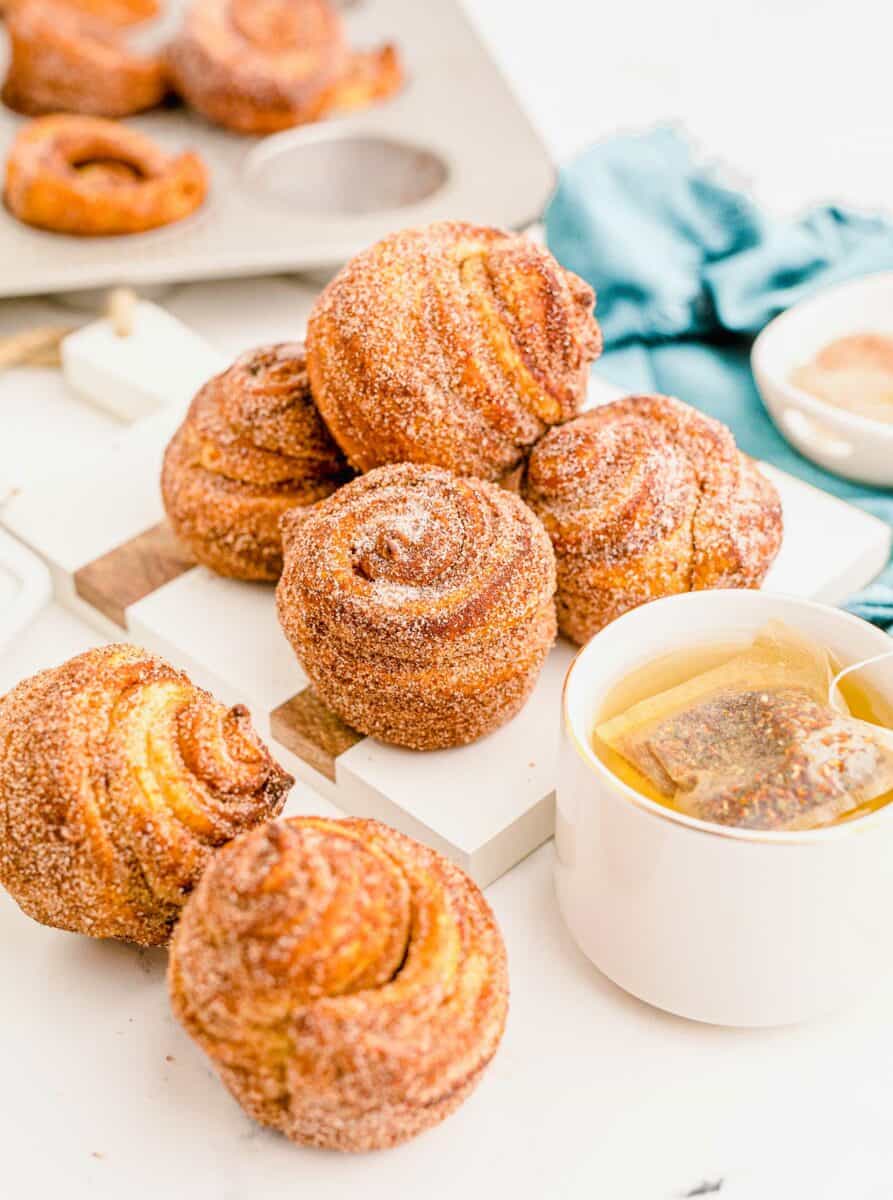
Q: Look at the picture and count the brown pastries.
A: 9